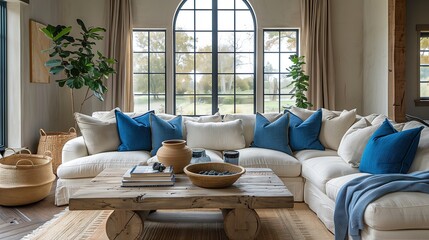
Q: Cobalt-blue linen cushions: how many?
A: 5